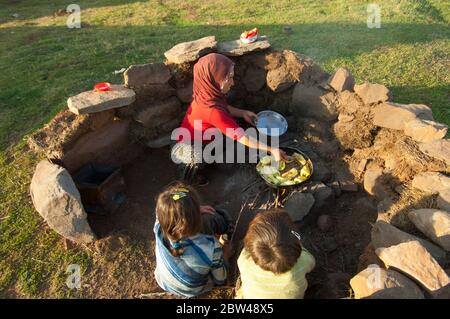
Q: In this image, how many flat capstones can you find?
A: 3